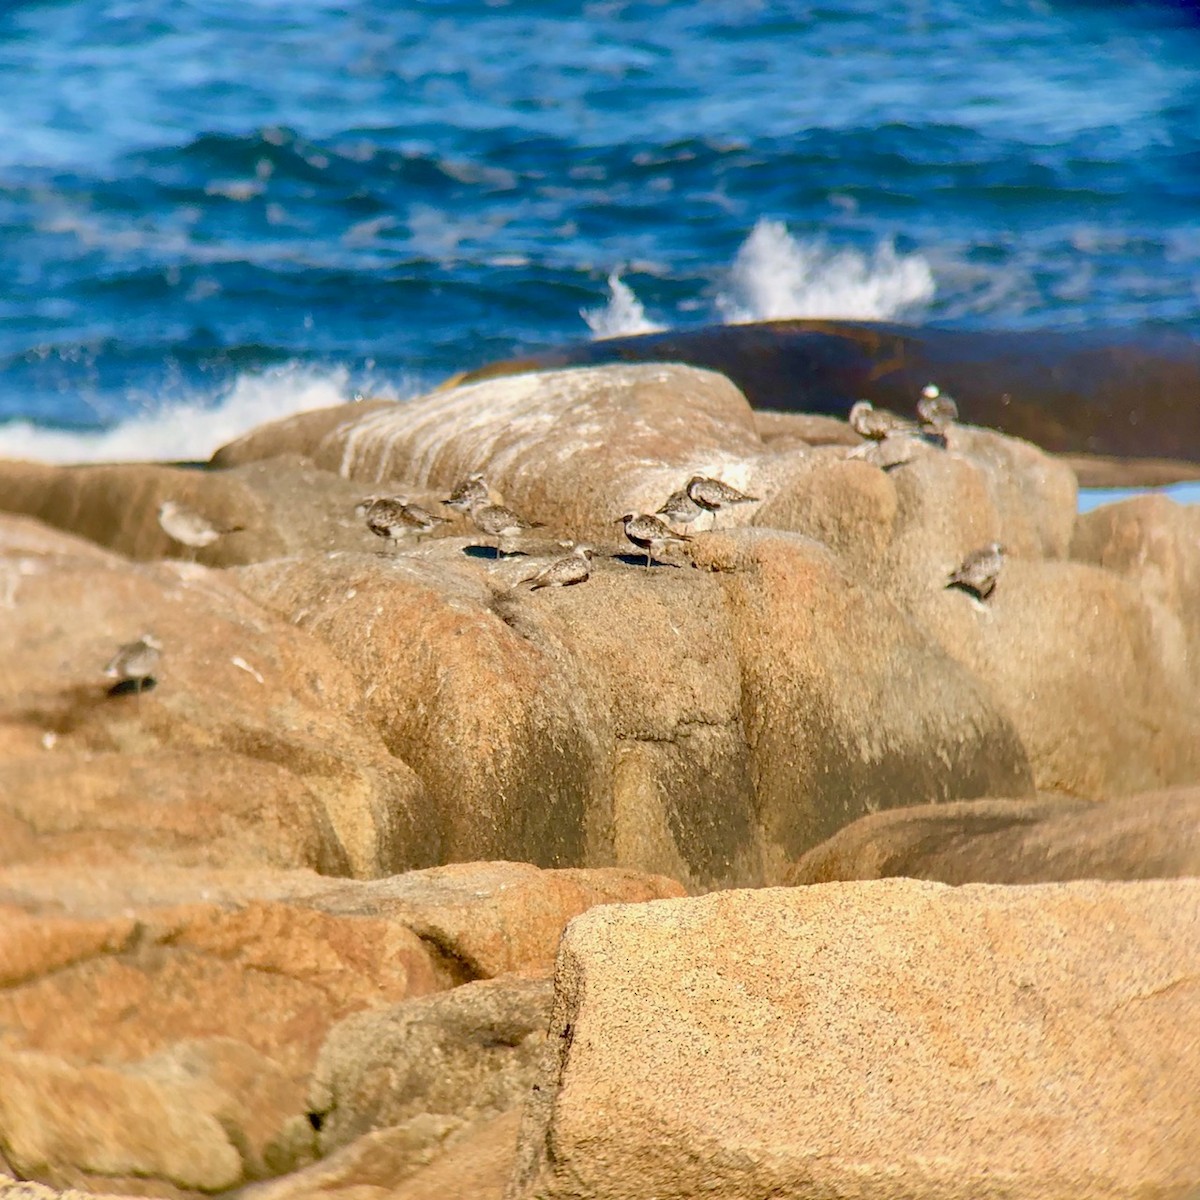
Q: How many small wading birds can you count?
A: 13